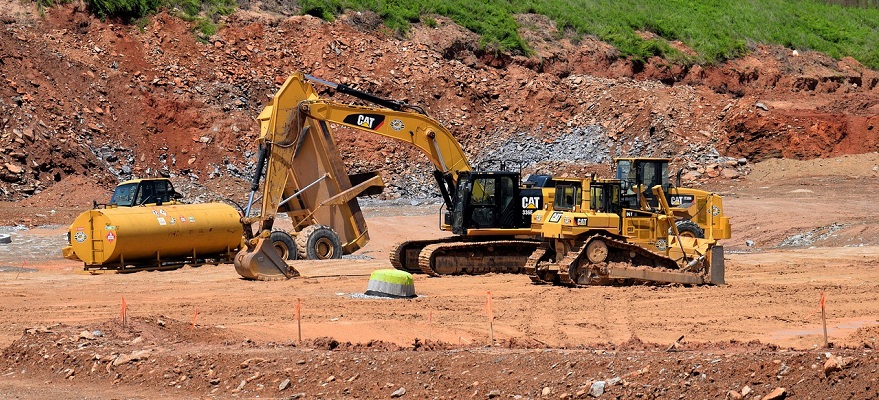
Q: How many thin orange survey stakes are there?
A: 6